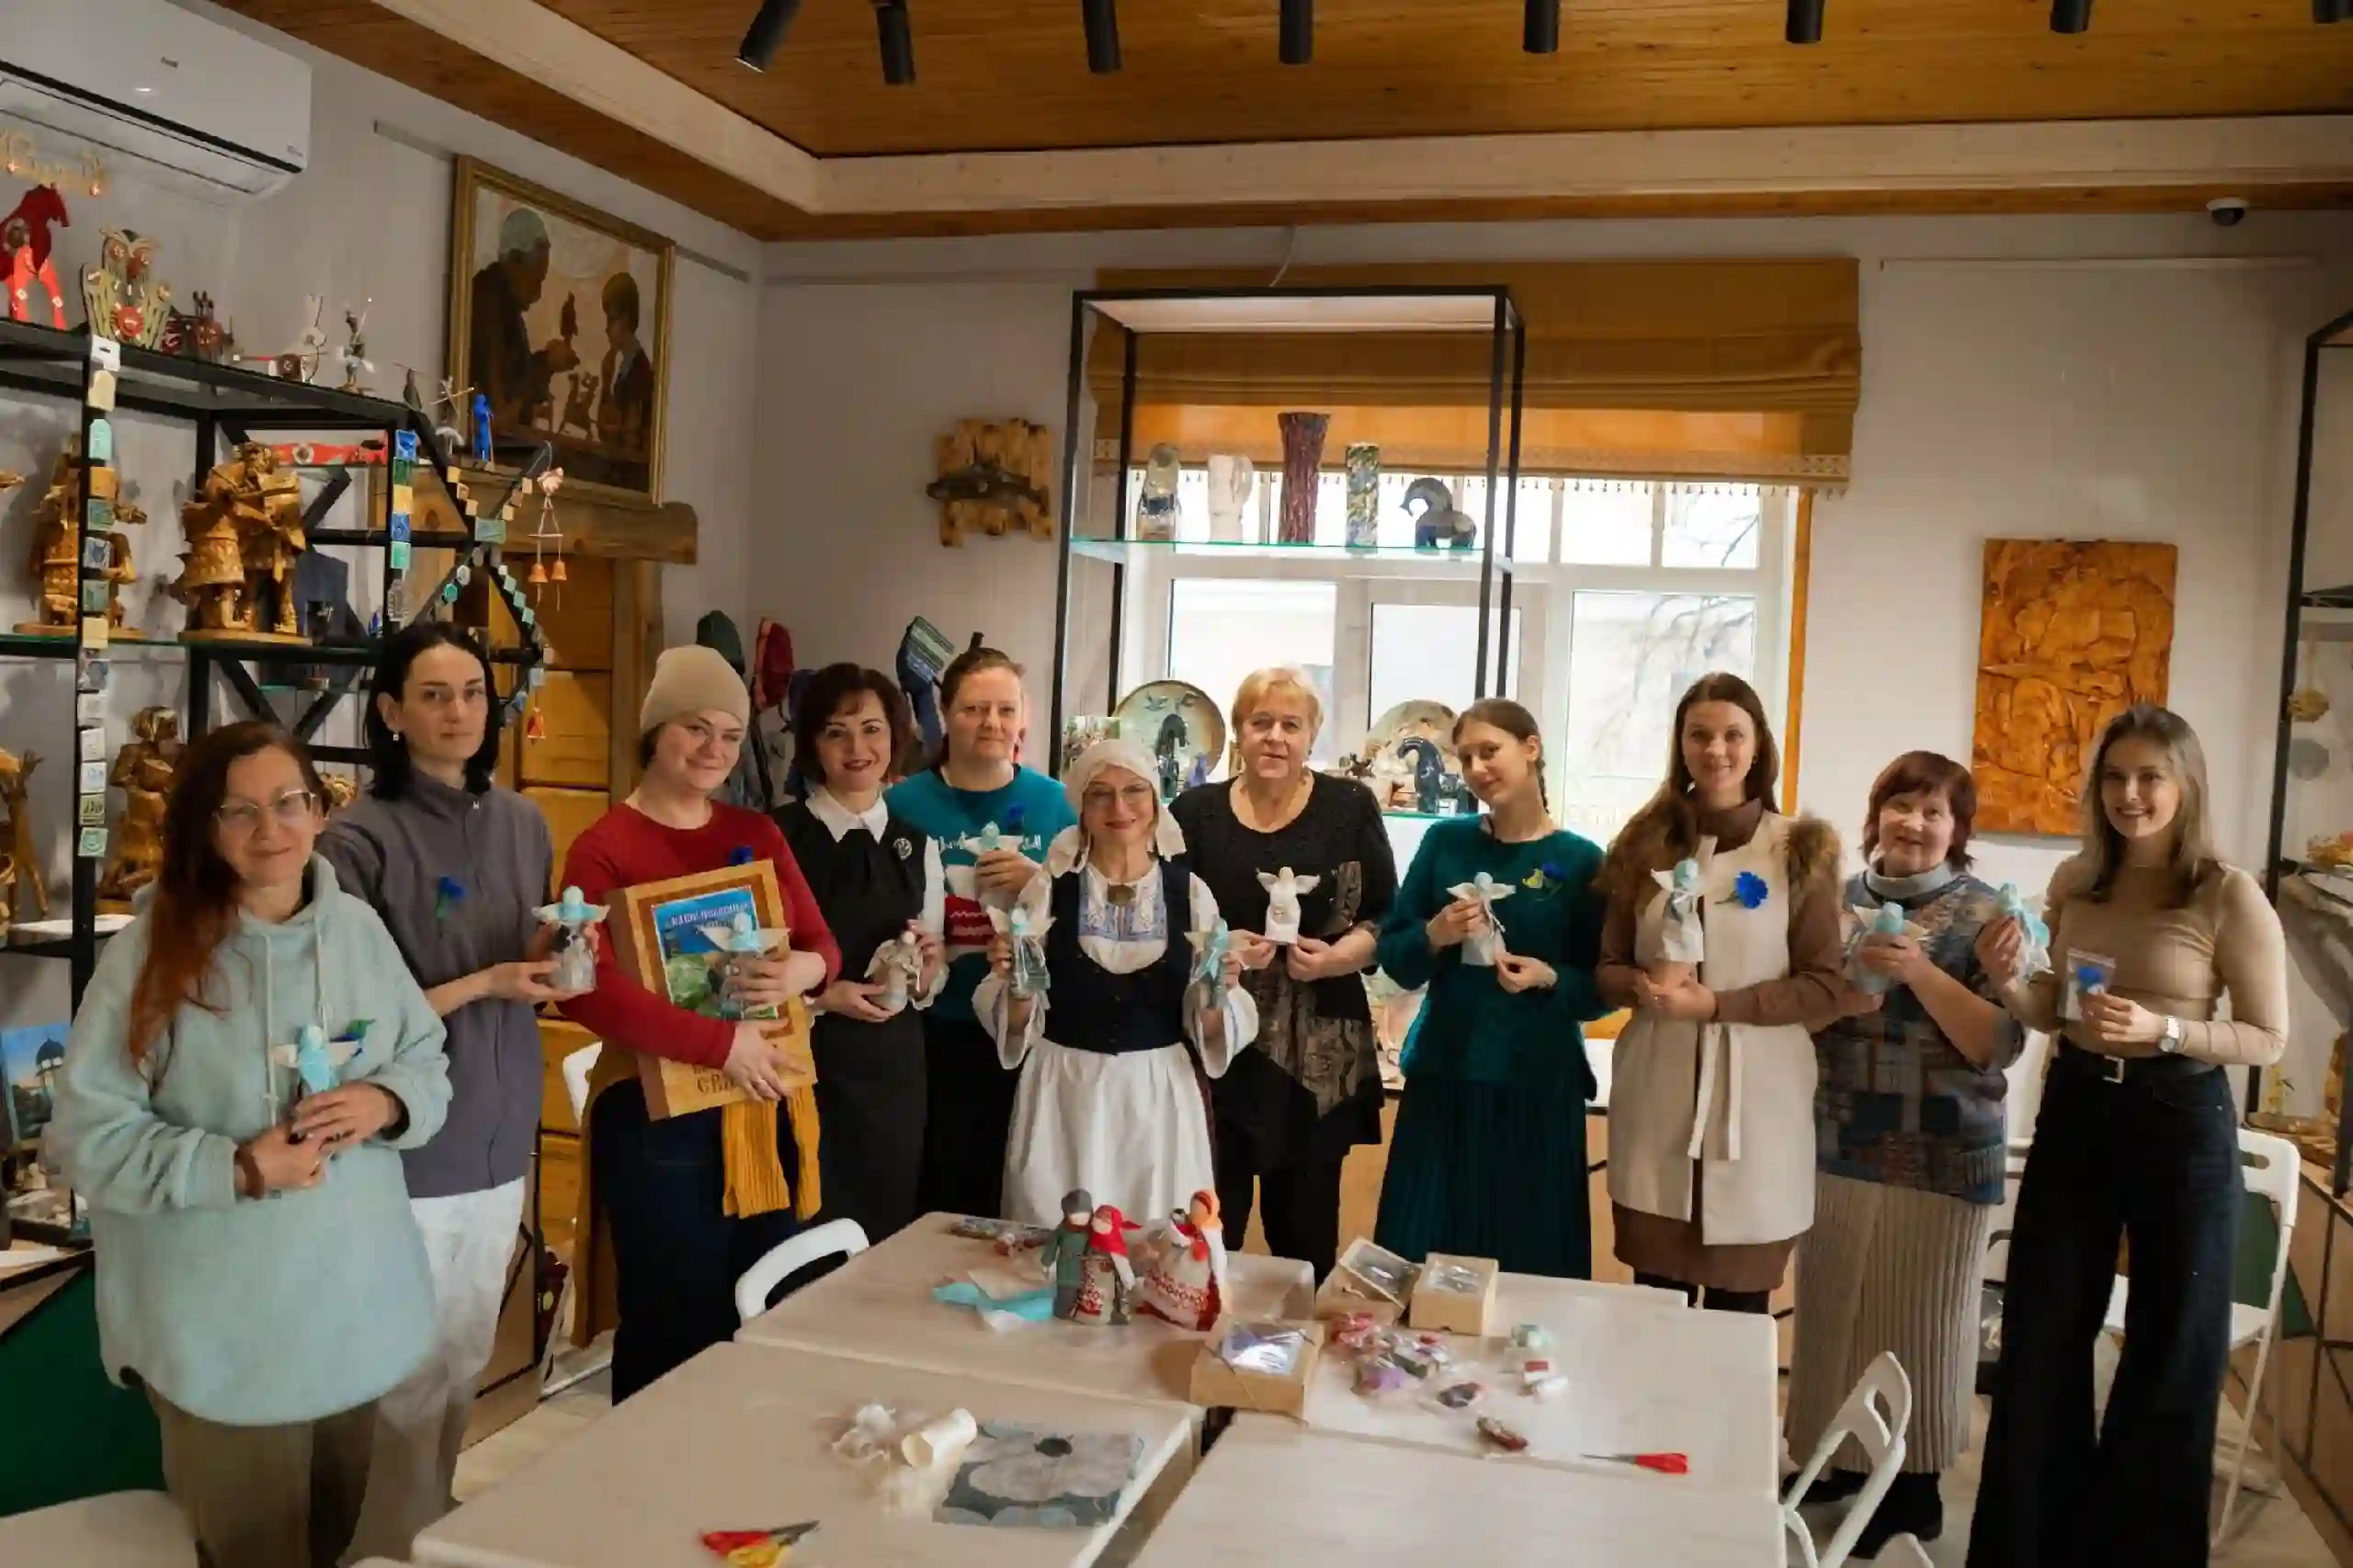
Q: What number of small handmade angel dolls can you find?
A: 12